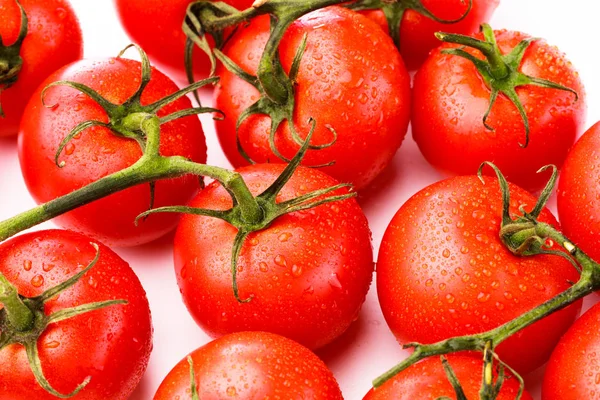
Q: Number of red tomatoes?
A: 13